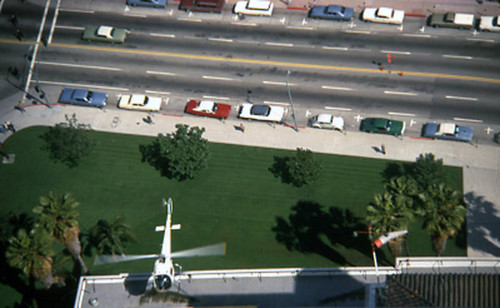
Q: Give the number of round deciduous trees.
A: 4